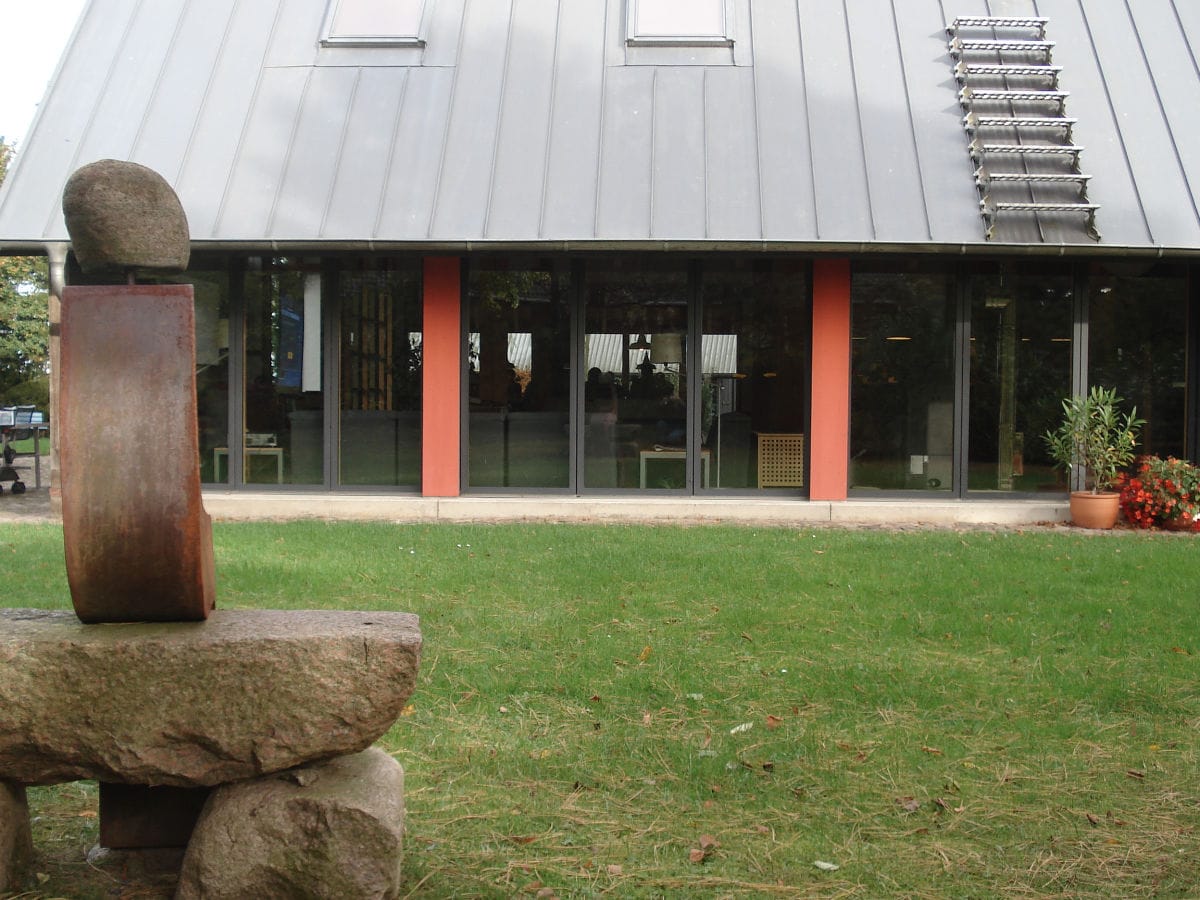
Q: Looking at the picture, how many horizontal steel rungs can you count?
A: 8